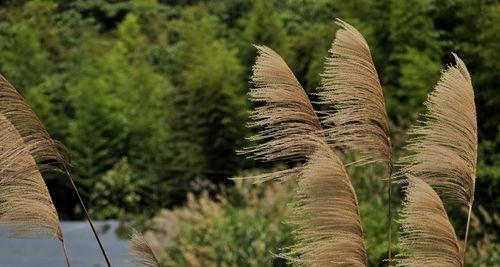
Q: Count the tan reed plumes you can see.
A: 8